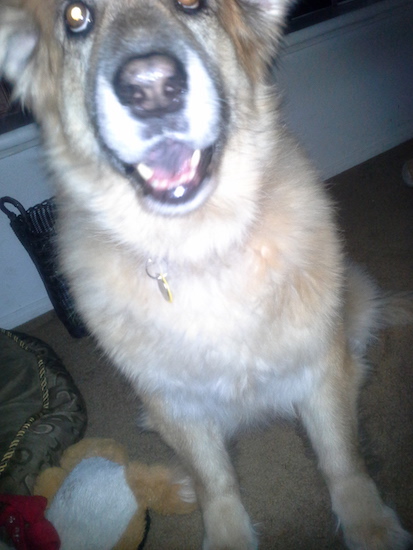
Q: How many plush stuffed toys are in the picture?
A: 1